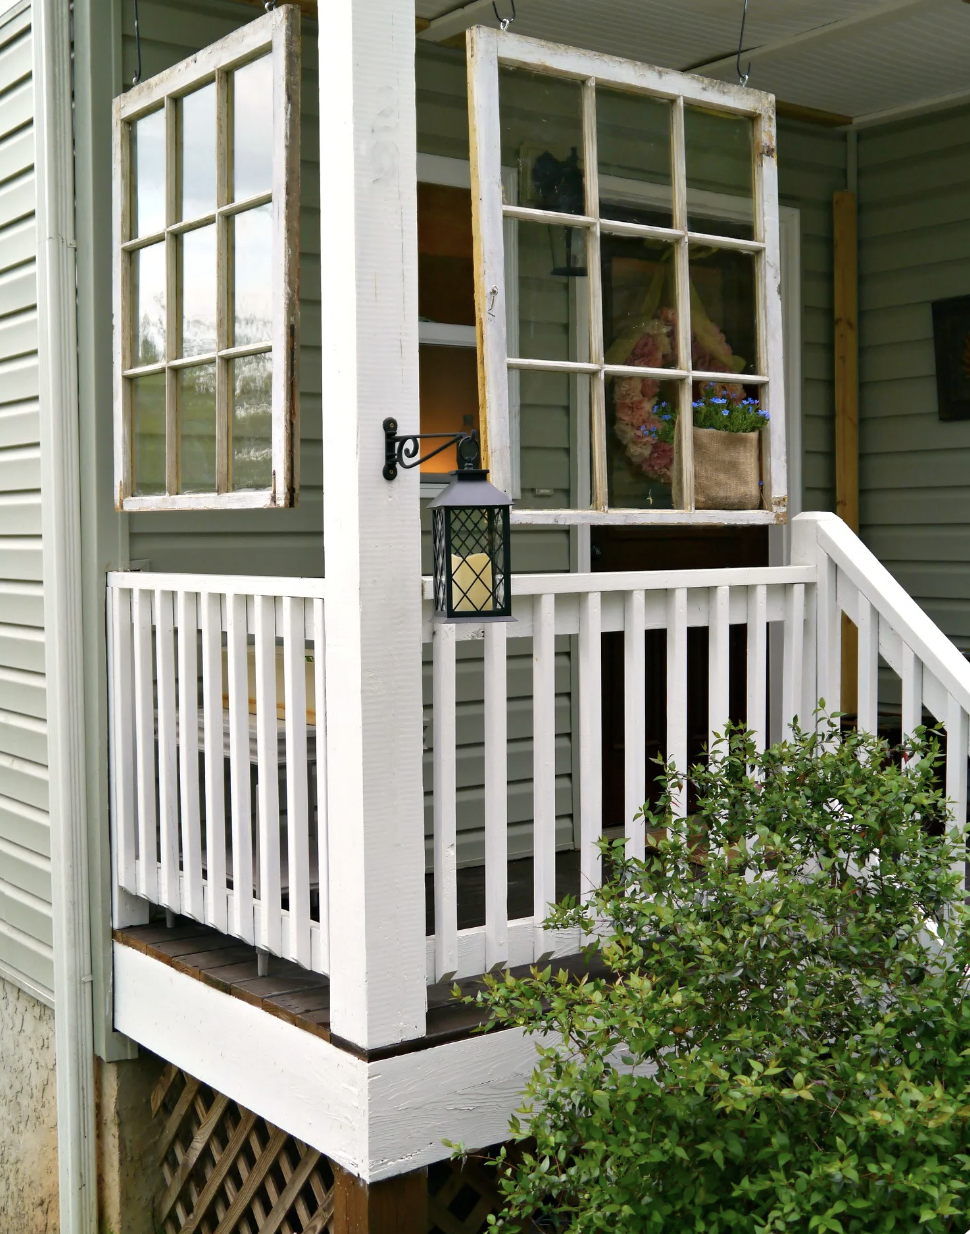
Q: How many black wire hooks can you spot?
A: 4